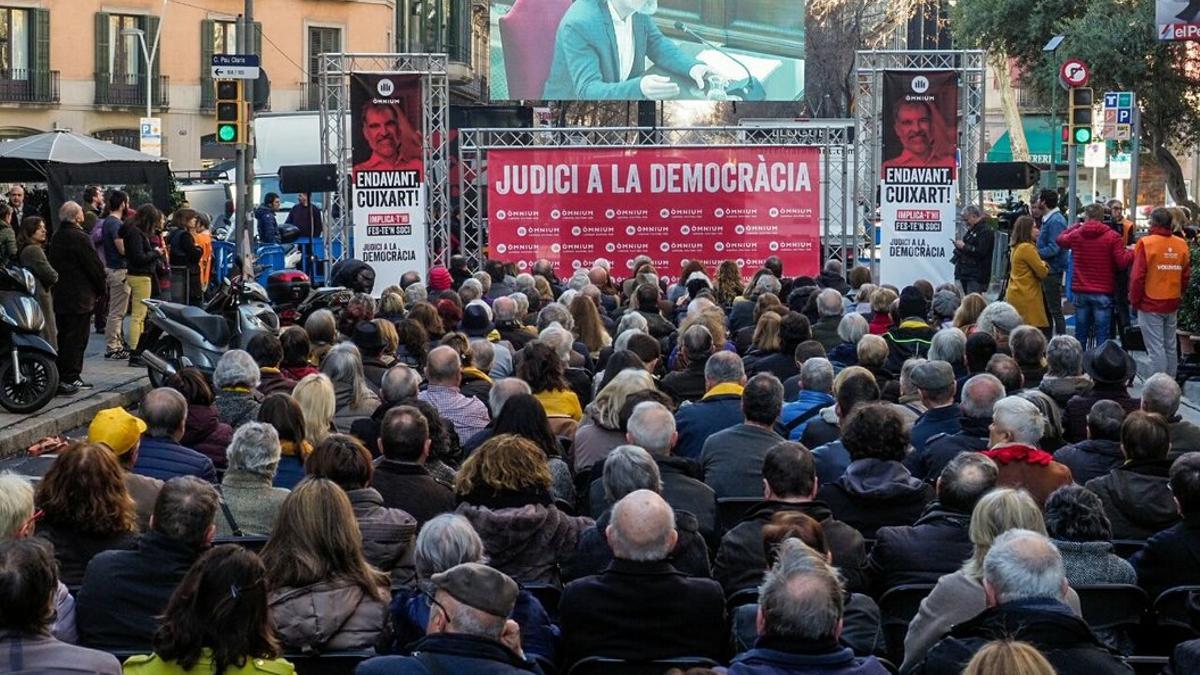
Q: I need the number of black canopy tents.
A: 1